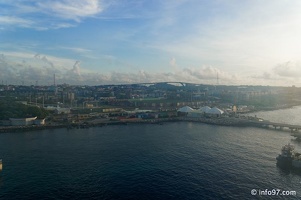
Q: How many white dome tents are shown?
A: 3